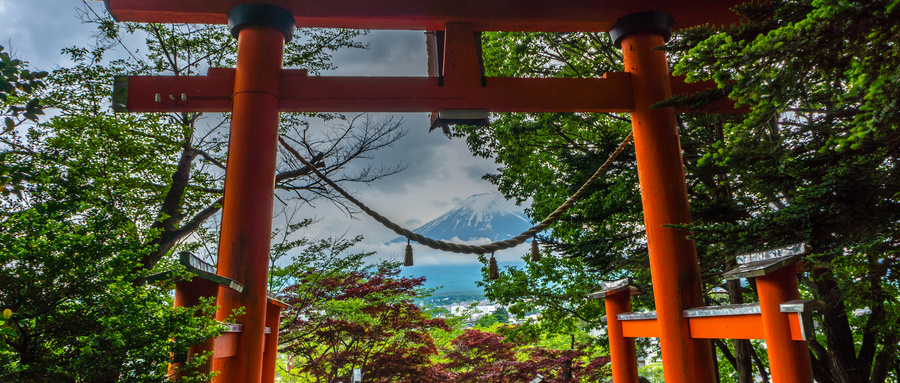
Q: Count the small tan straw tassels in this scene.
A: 3